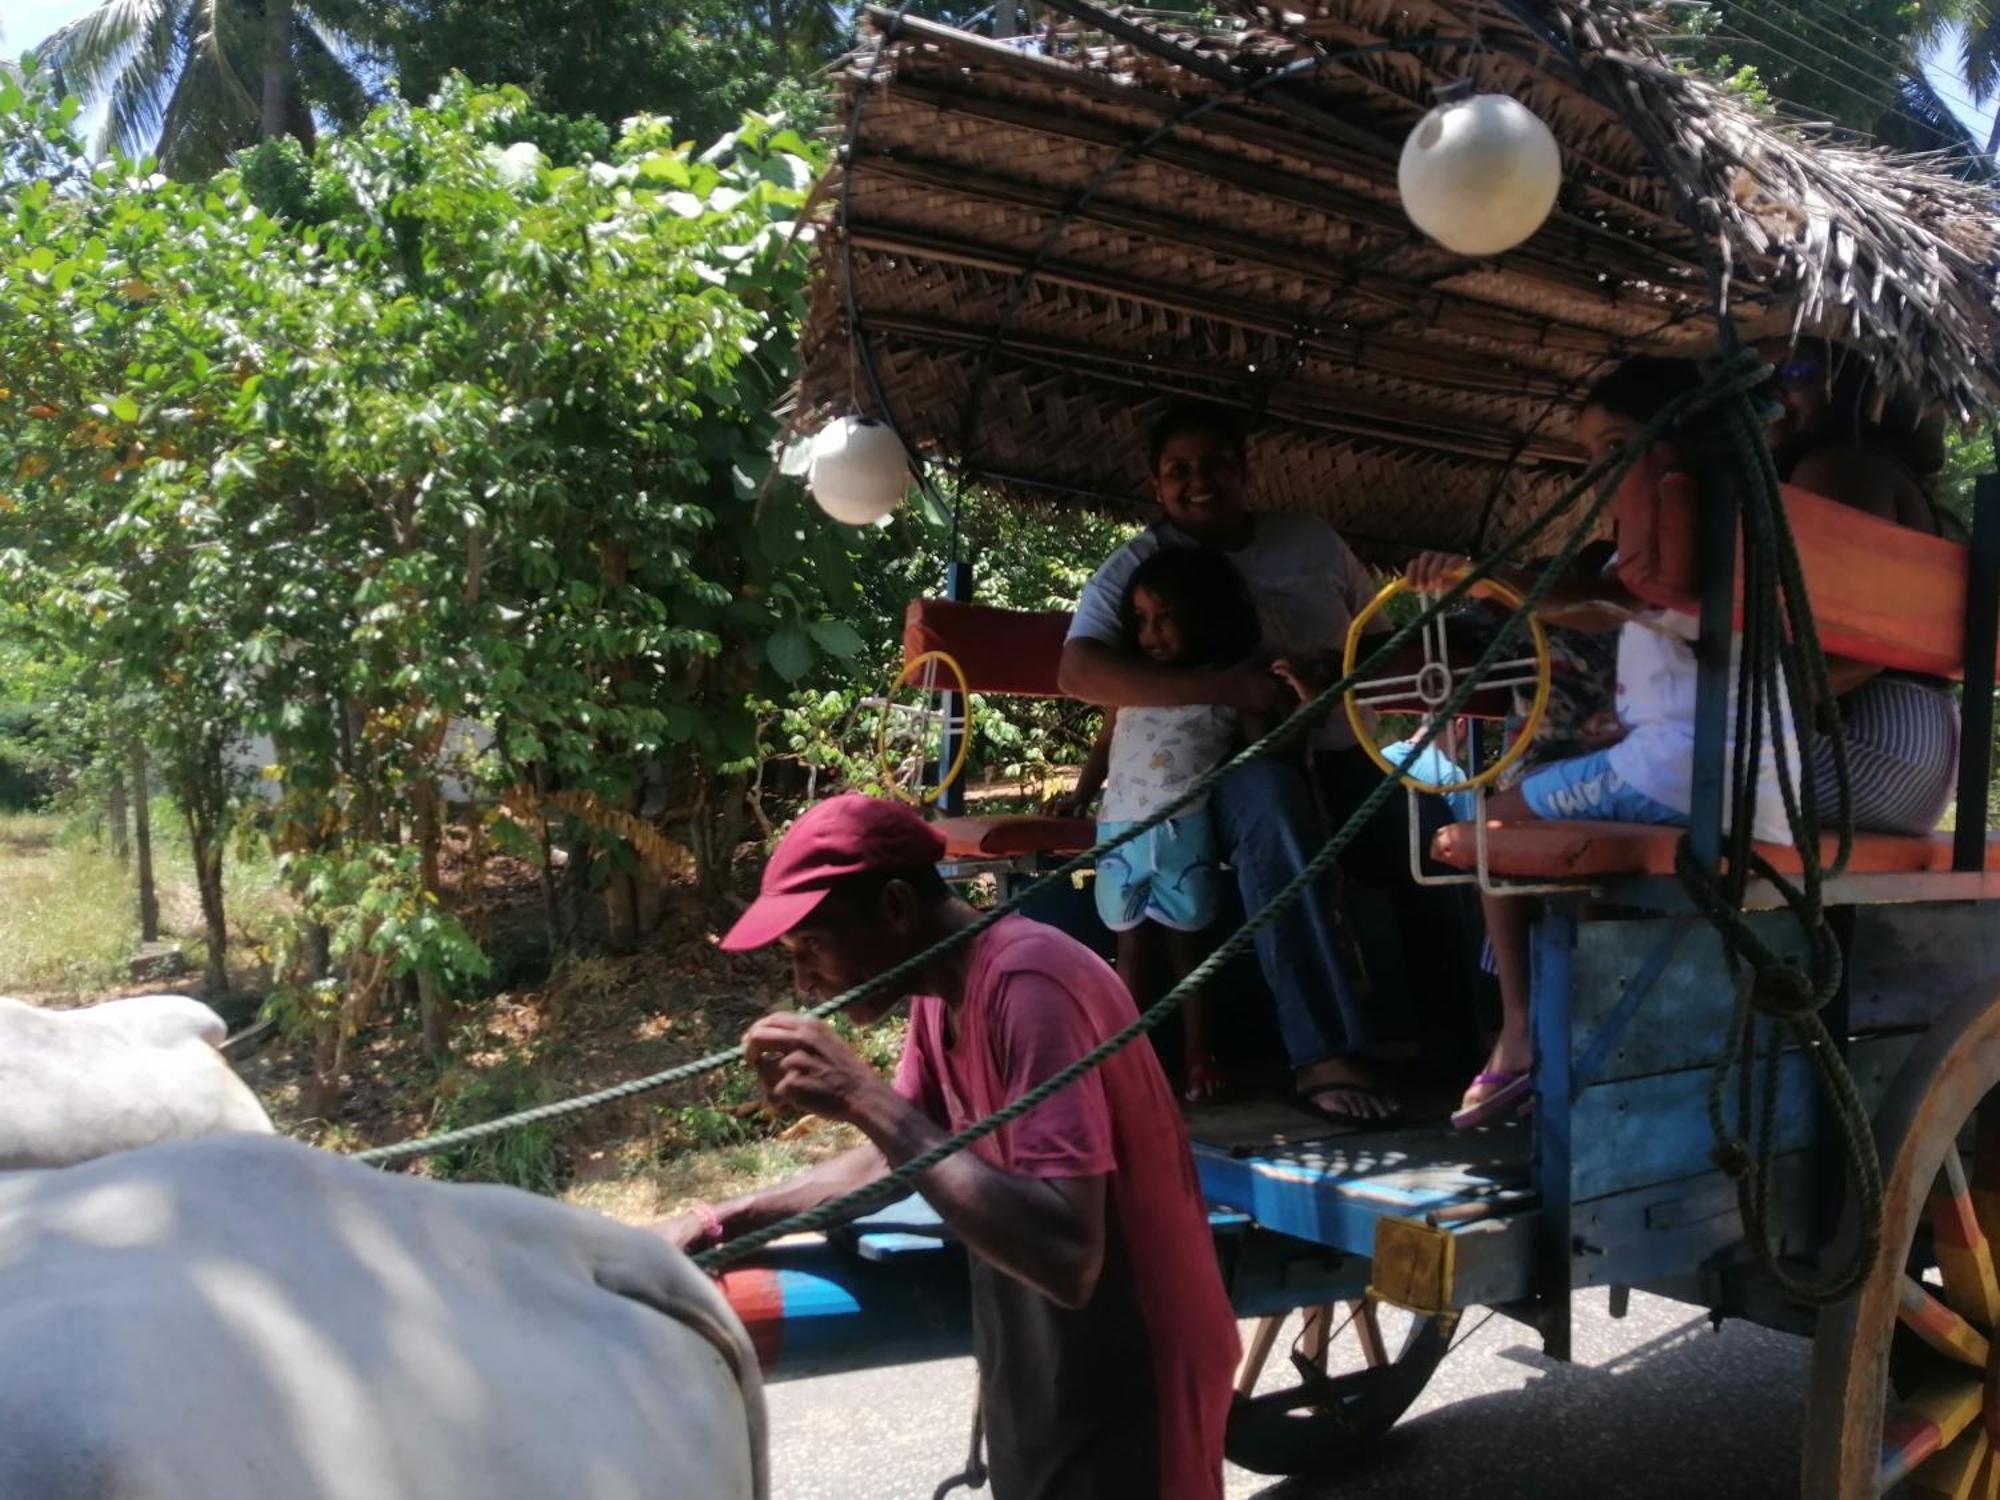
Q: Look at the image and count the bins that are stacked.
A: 0